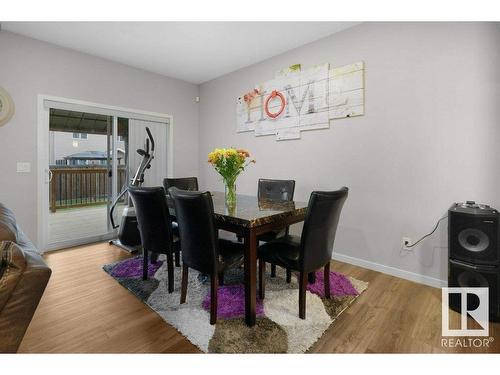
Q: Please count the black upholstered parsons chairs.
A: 5